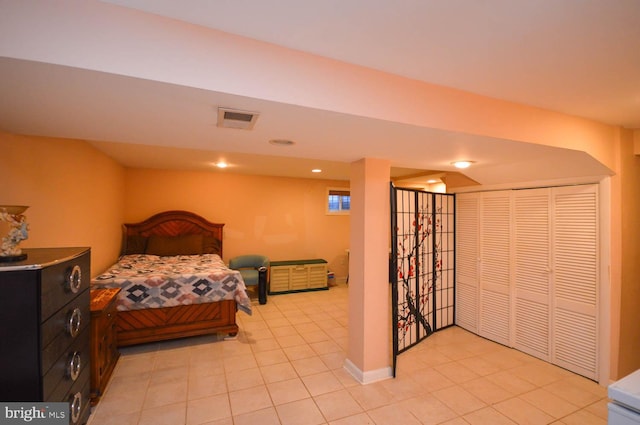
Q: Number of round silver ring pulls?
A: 4